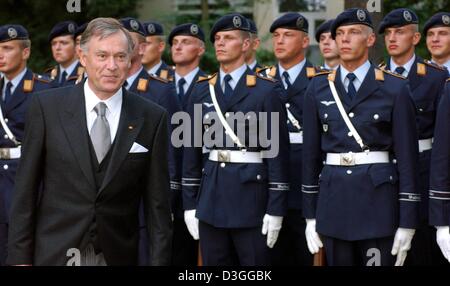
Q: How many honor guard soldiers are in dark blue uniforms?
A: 13